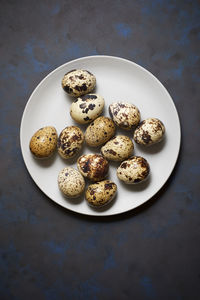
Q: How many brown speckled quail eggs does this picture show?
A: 12